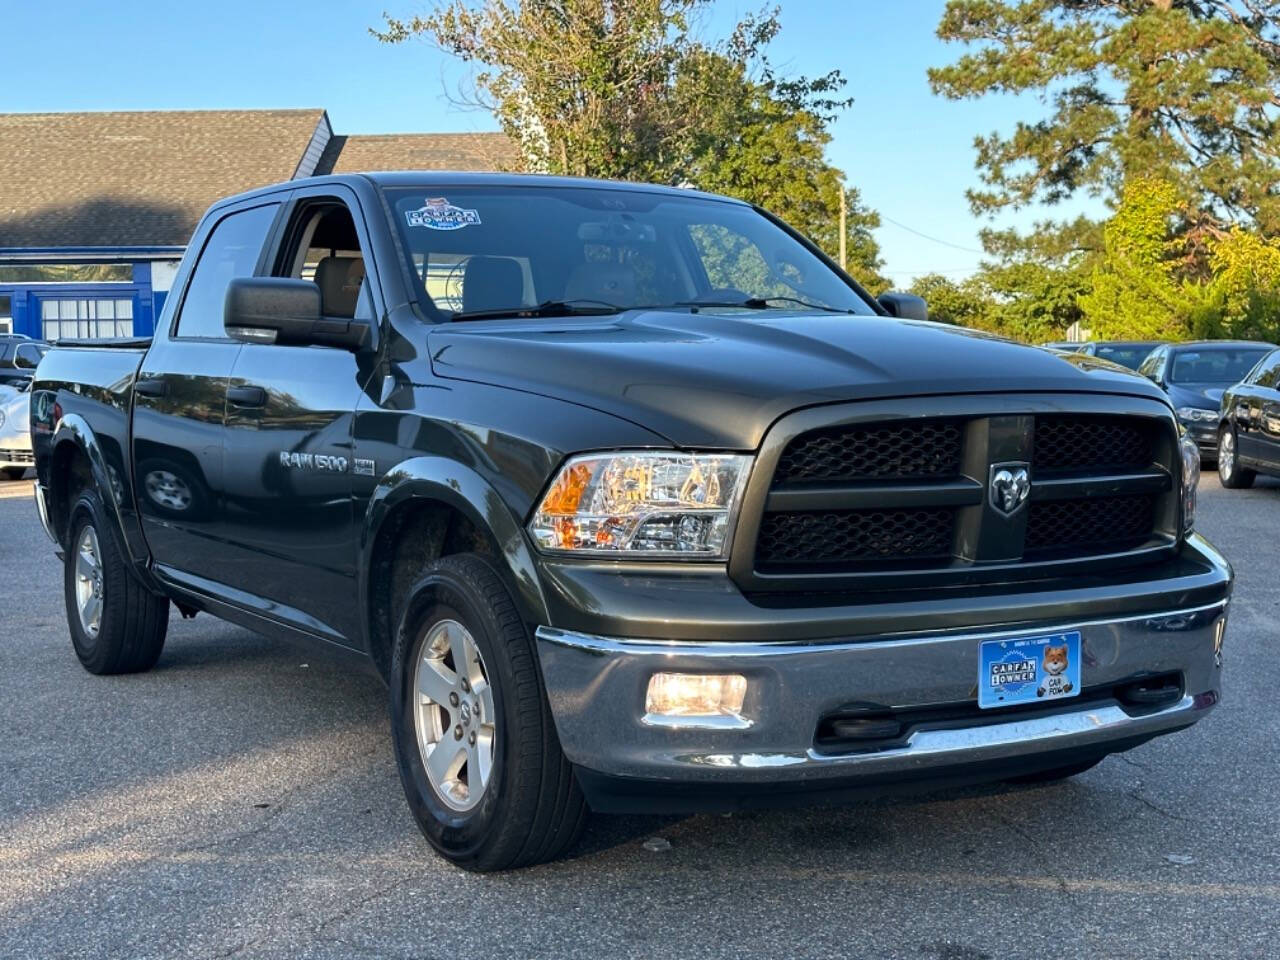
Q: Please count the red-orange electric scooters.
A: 0